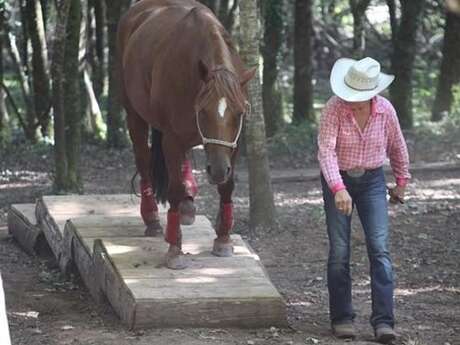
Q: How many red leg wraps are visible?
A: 4